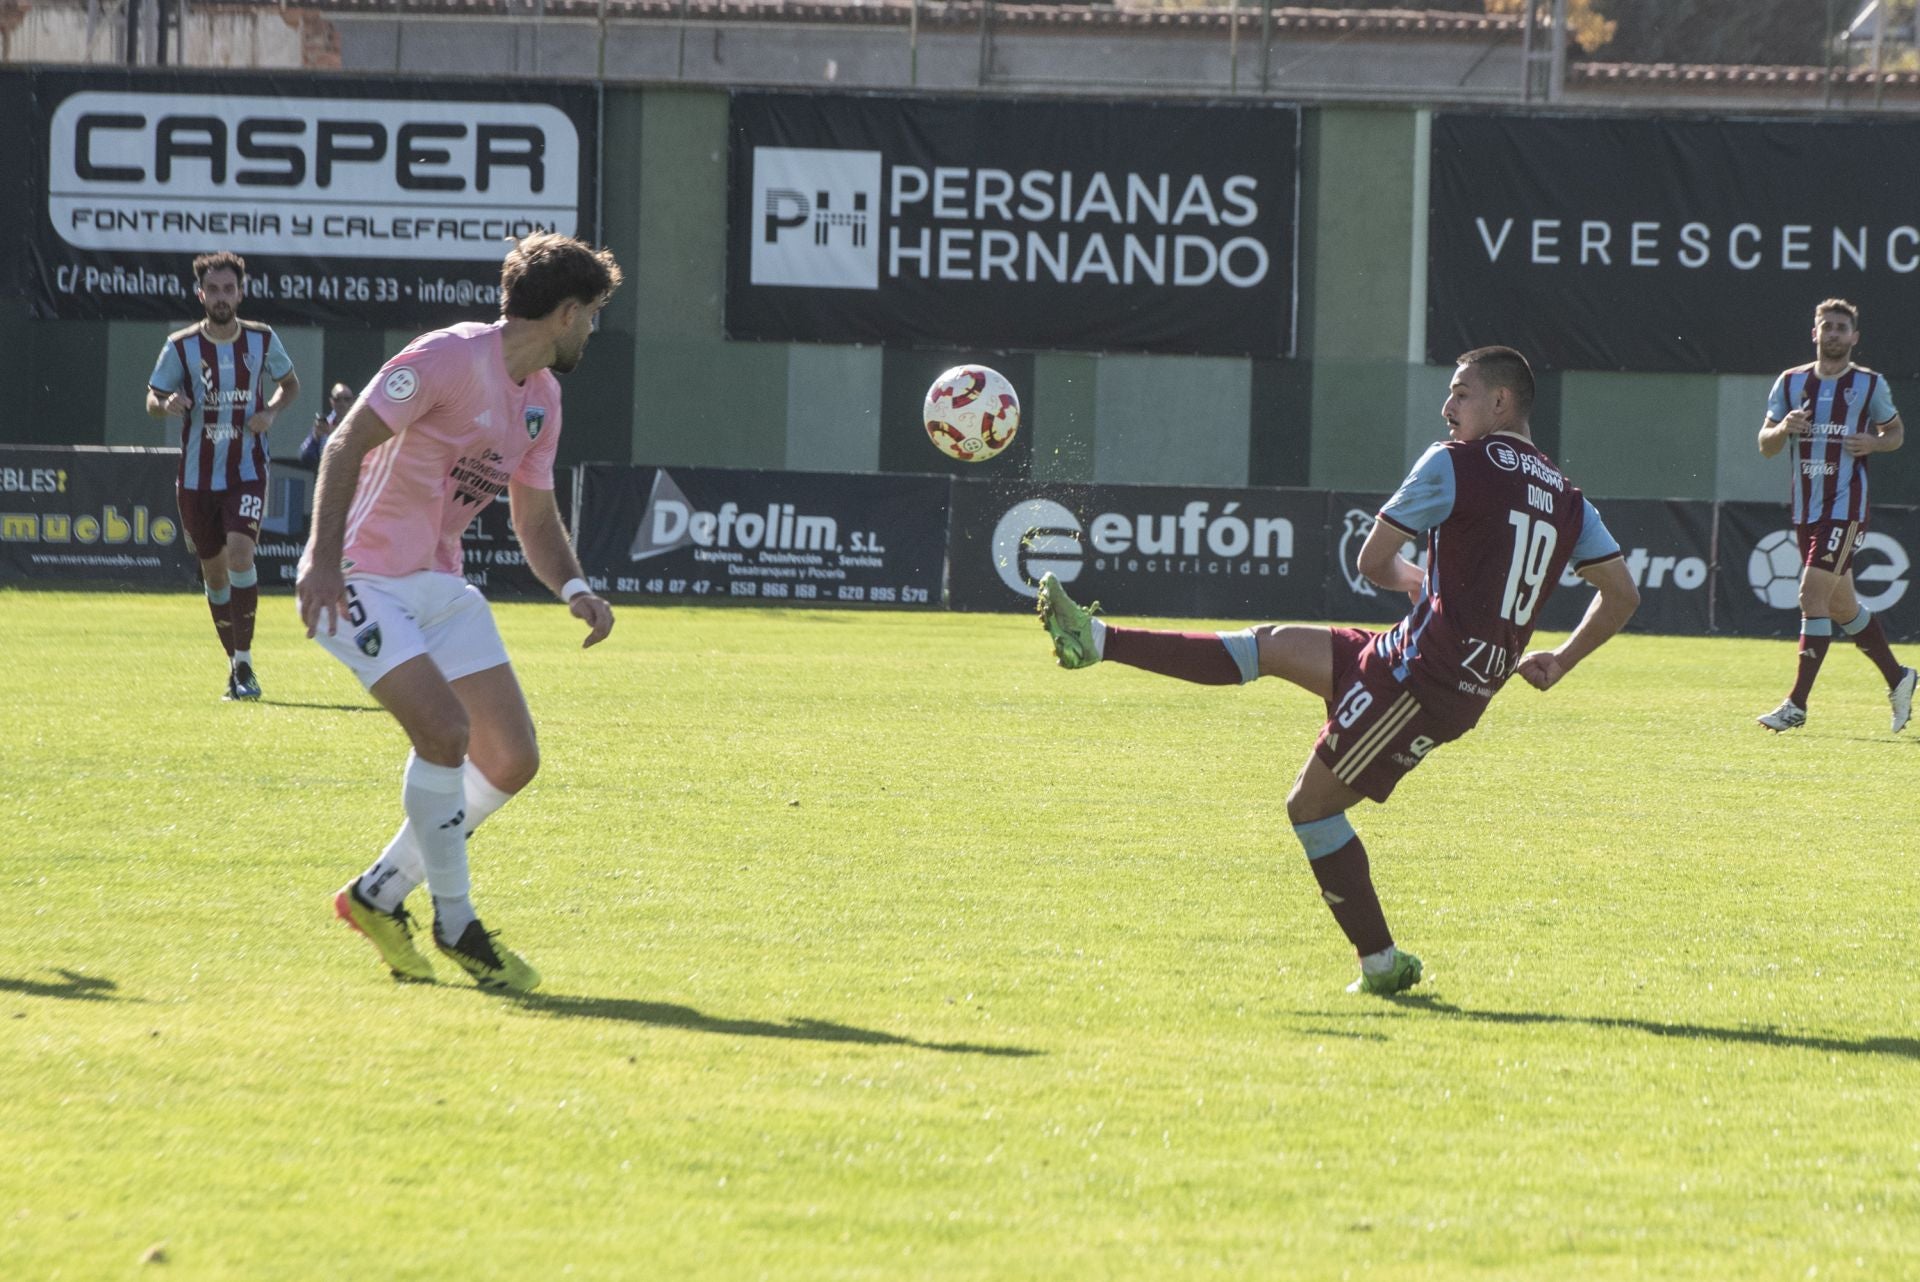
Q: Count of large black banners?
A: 3